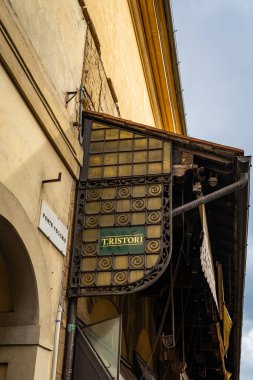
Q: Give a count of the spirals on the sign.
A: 14